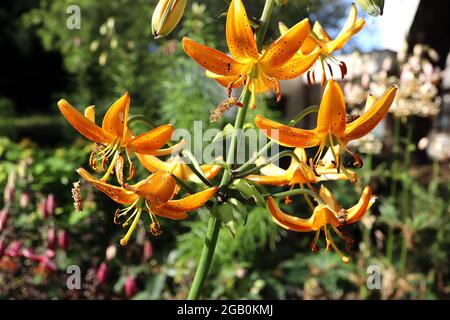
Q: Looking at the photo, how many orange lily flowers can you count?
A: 8